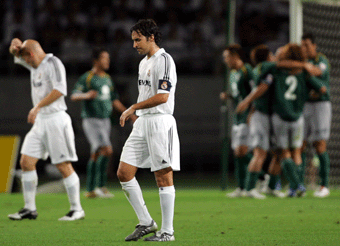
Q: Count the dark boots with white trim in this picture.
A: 2